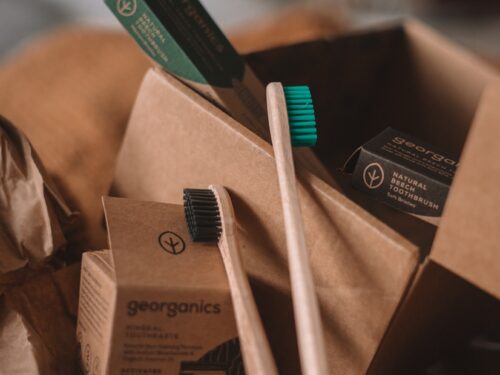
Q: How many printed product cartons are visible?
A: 3